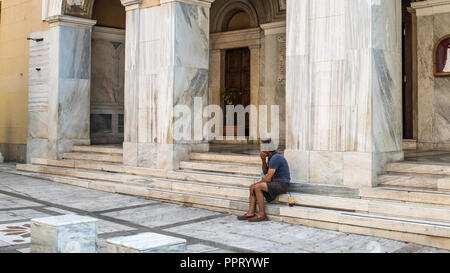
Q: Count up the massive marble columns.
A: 3